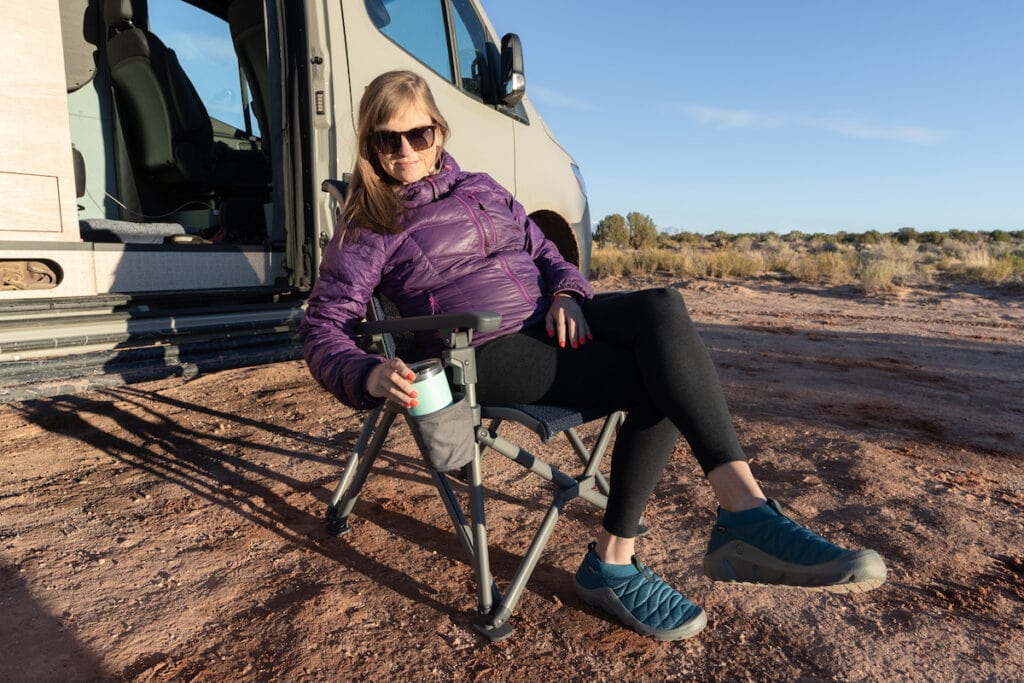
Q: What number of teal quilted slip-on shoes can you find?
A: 2